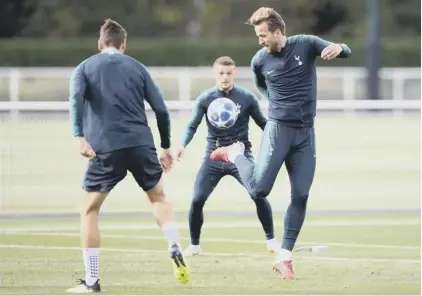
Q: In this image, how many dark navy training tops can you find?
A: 3